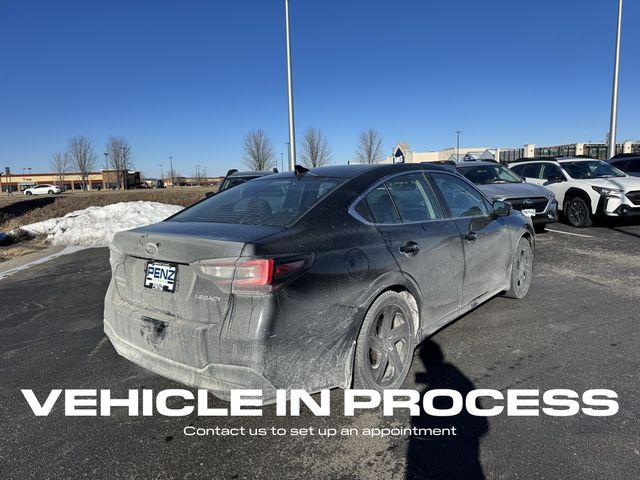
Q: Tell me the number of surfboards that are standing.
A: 0